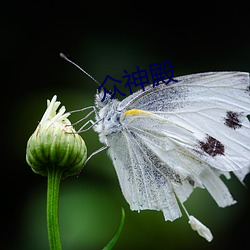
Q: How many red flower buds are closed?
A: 0